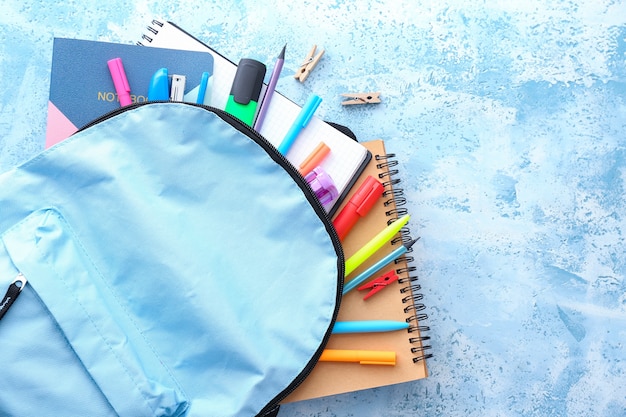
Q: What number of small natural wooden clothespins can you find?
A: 2